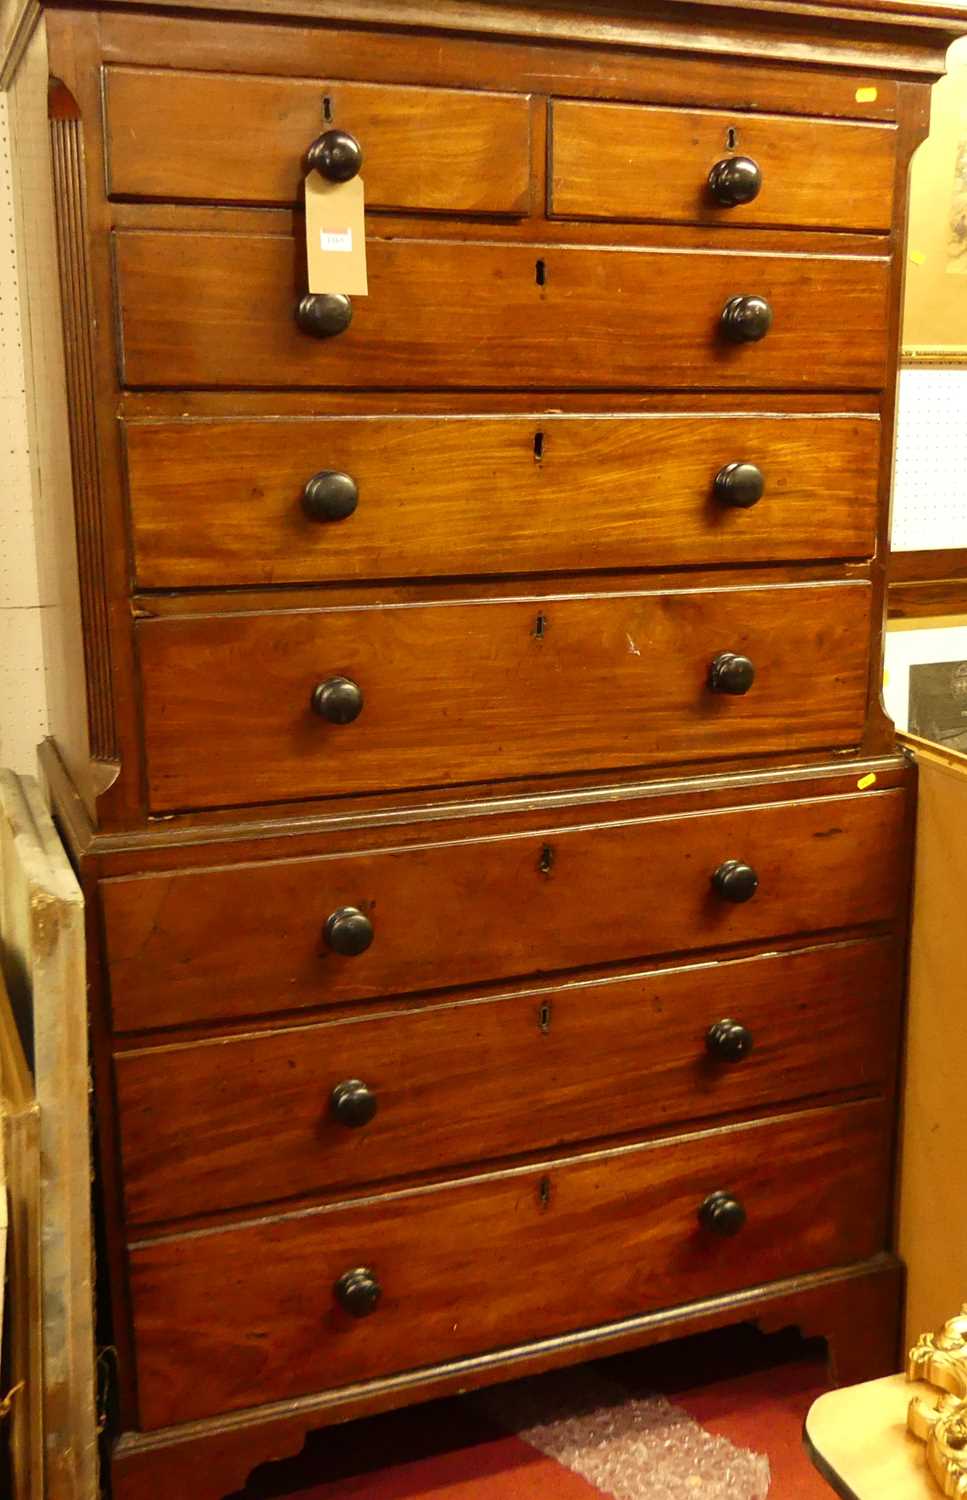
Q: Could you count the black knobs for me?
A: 14